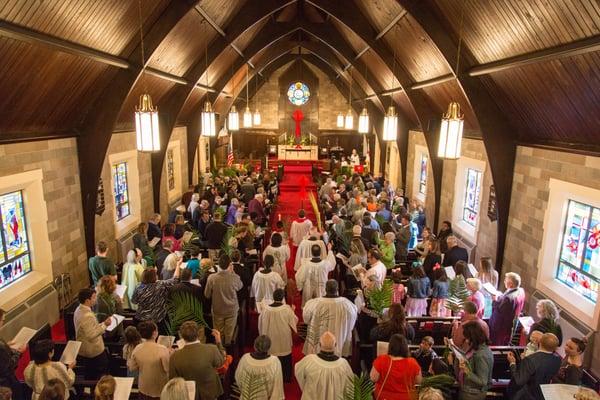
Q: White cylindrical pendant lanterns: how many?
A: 10